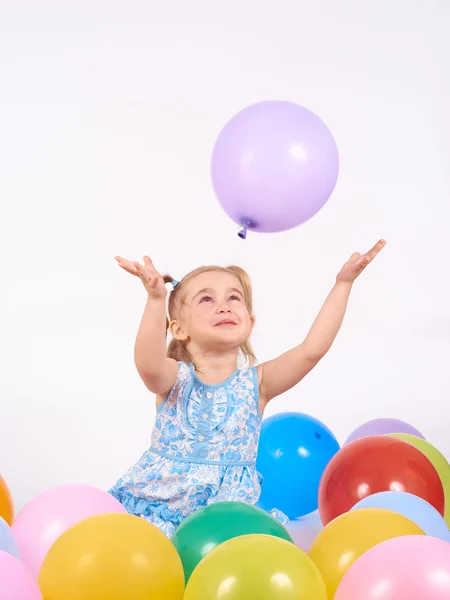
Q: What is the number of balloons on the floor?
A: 14